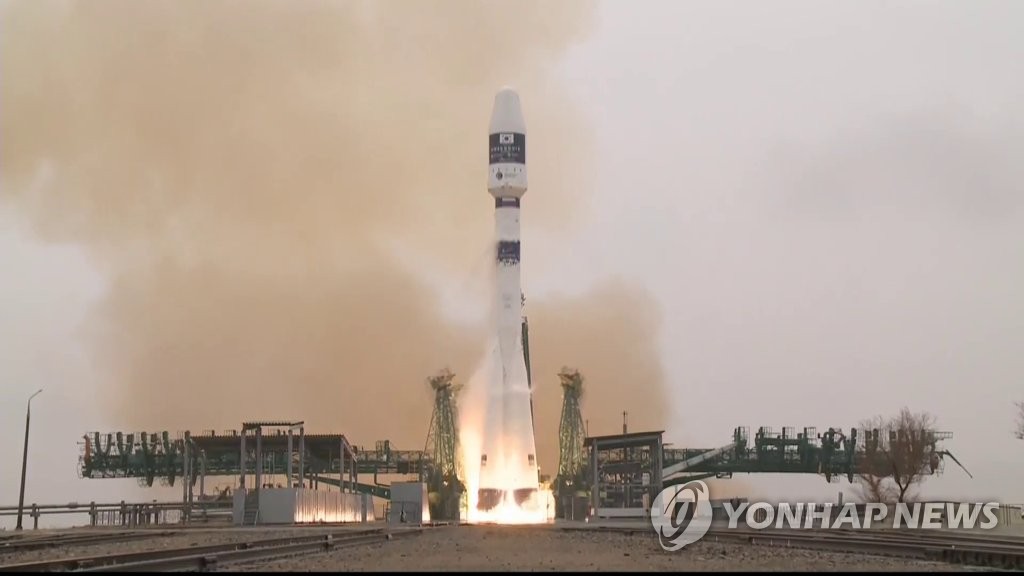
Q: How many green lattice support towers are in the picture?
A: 2